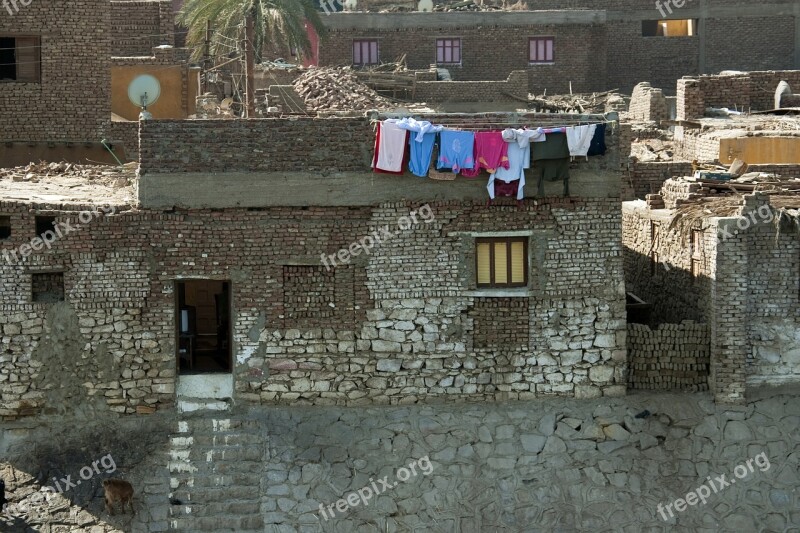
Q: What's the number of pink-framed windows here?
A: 3